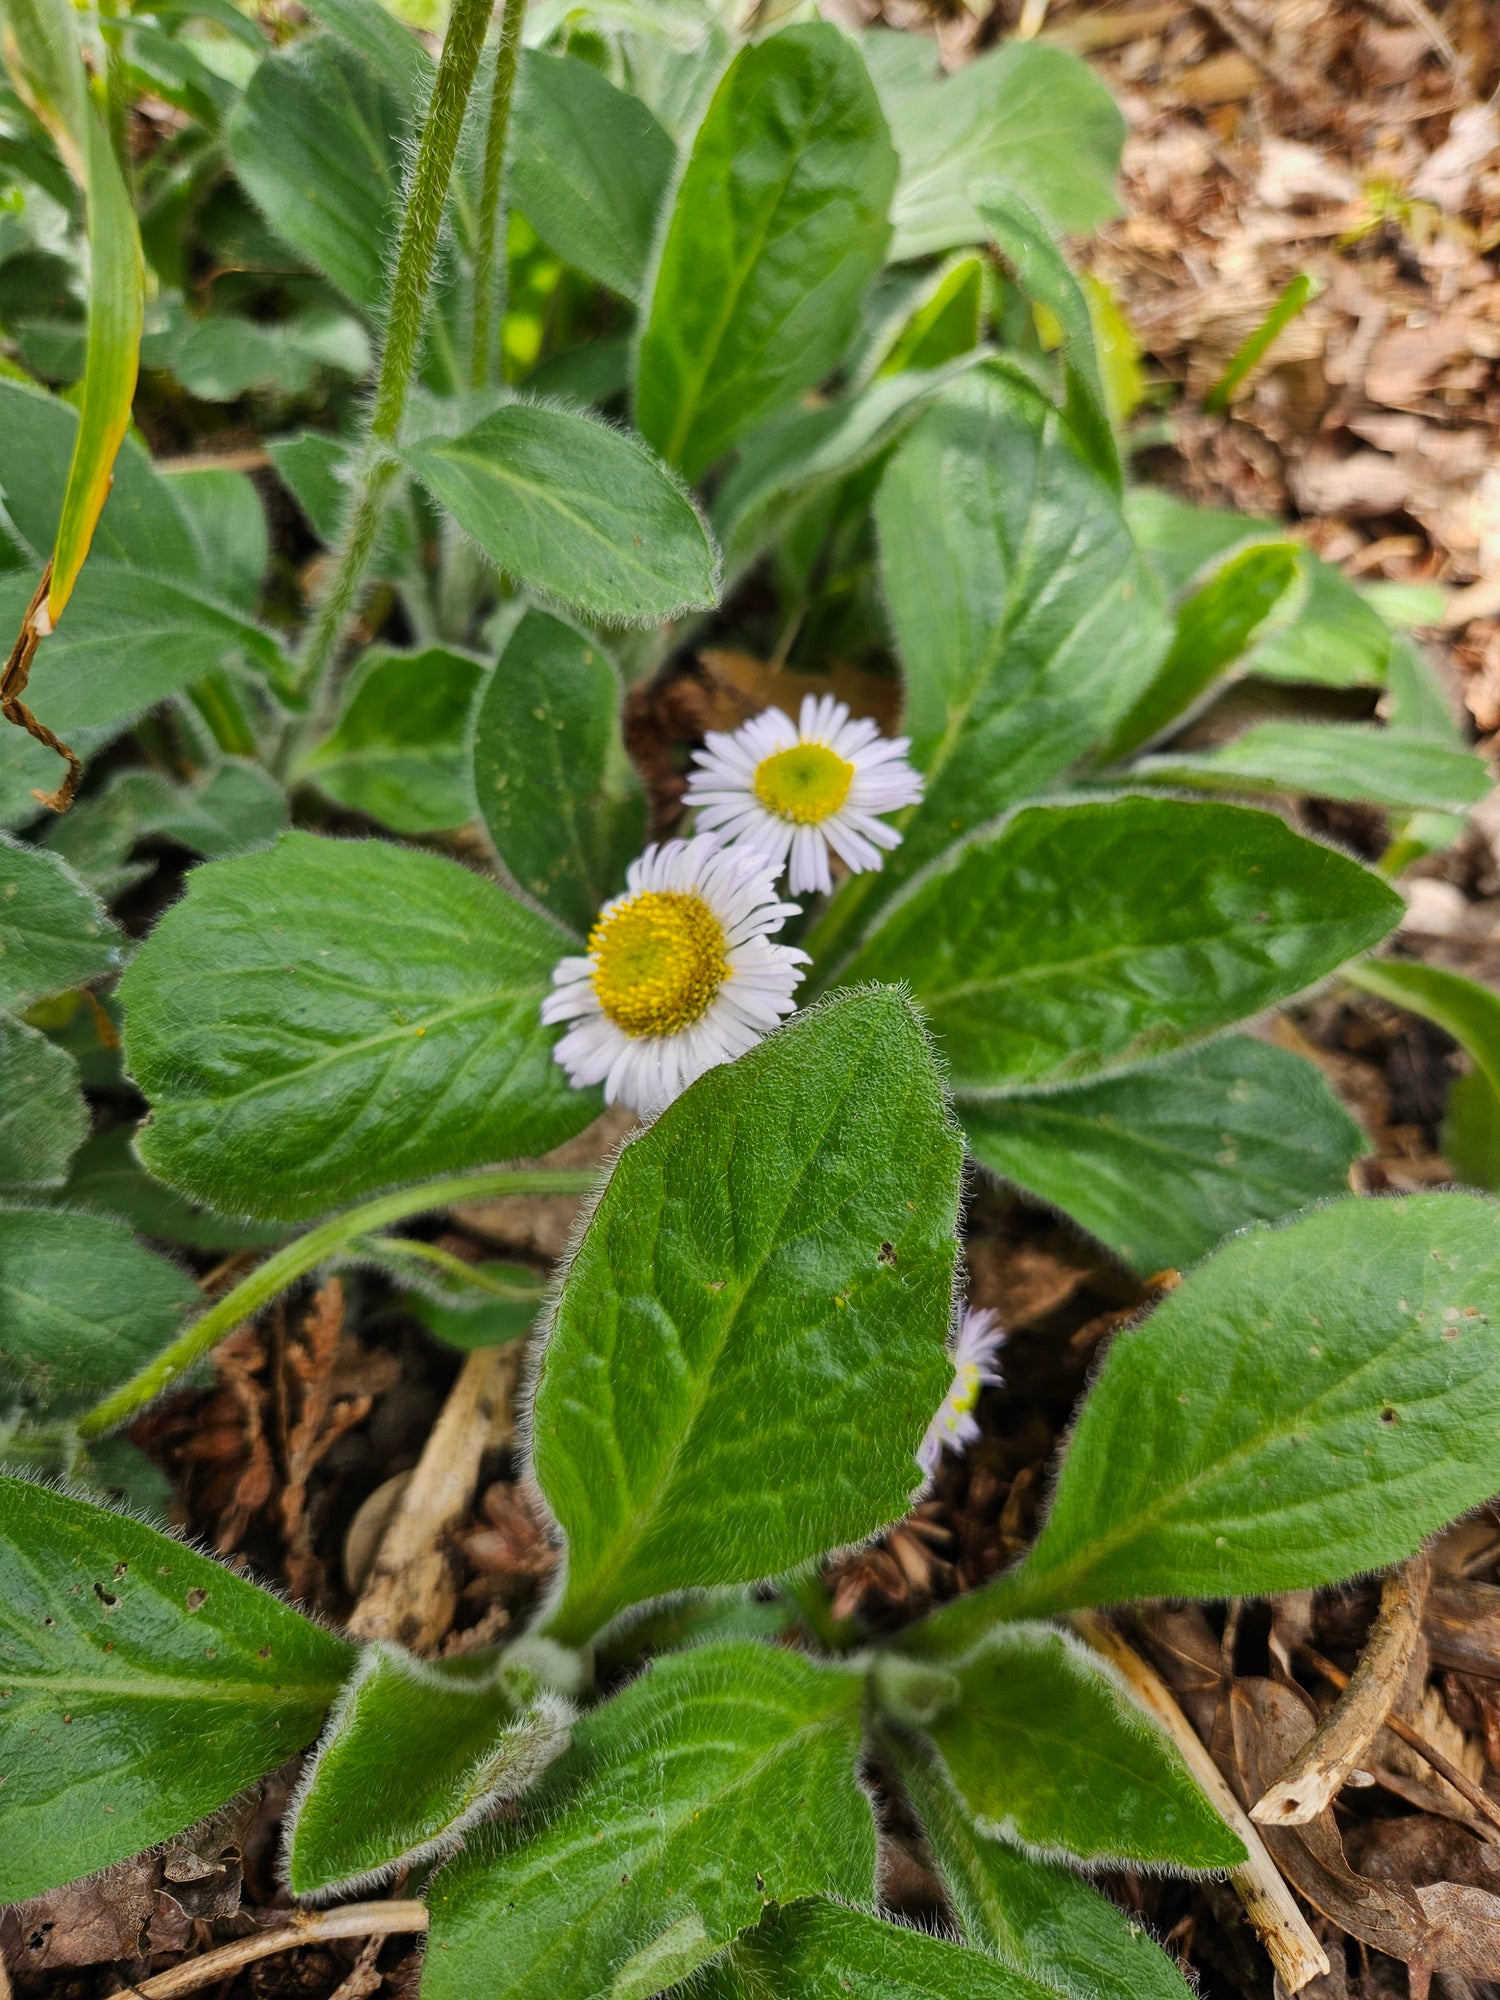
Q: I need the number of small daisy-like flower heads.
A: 3